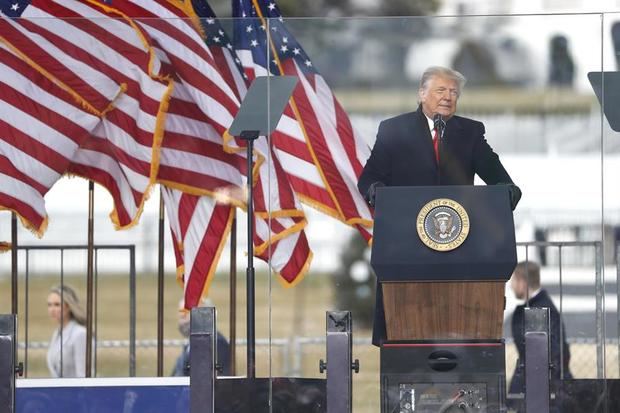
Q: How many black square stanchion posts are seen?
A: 4